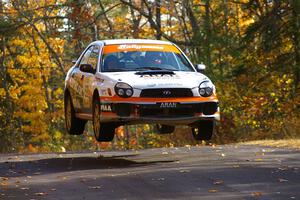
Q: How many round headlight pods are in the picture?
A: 2